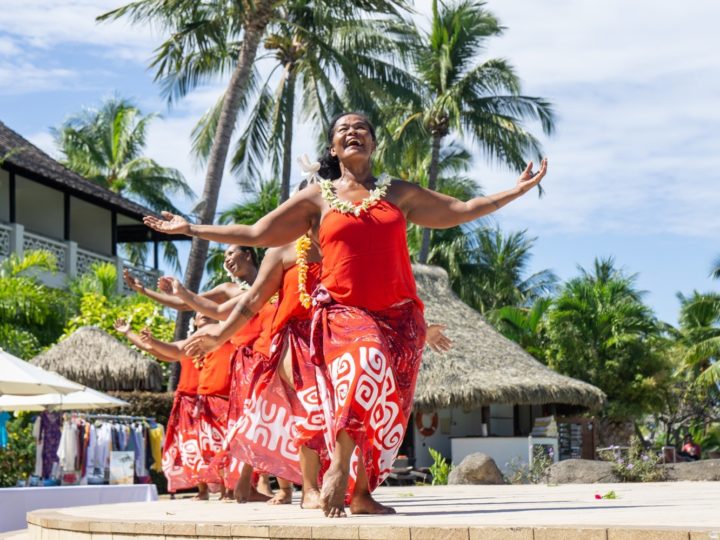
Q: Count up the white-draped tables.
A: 1